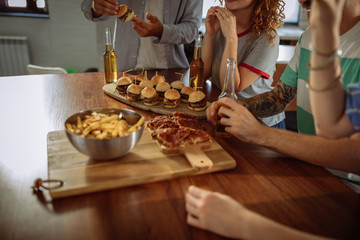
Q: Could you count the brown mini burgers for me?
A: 12